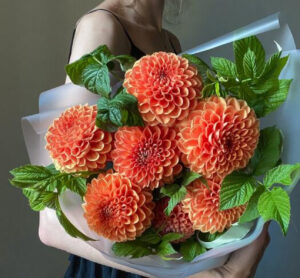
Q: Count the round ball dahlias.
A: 7